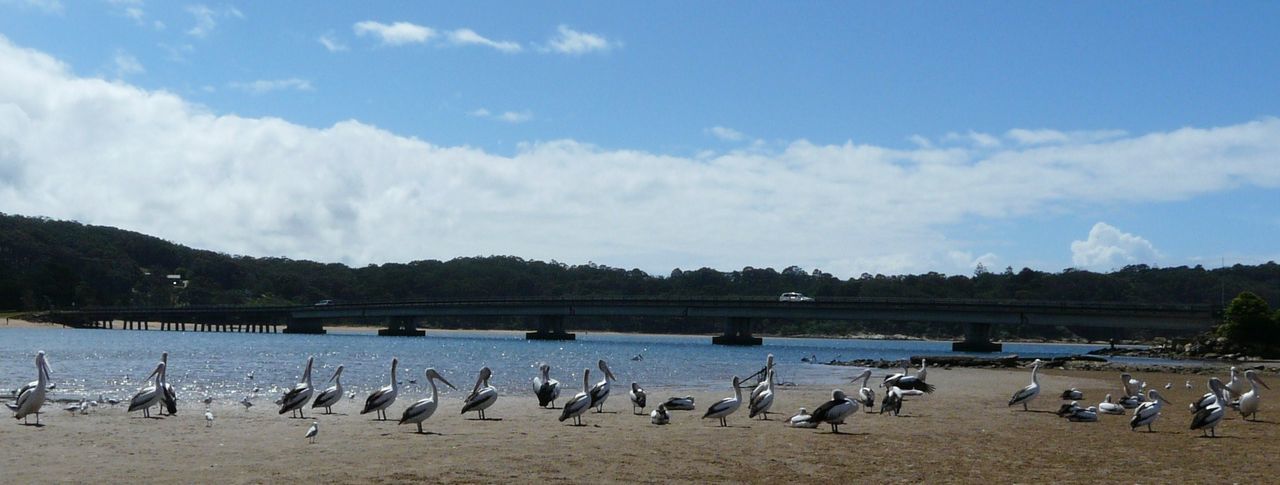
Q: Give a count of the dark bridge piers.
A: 5